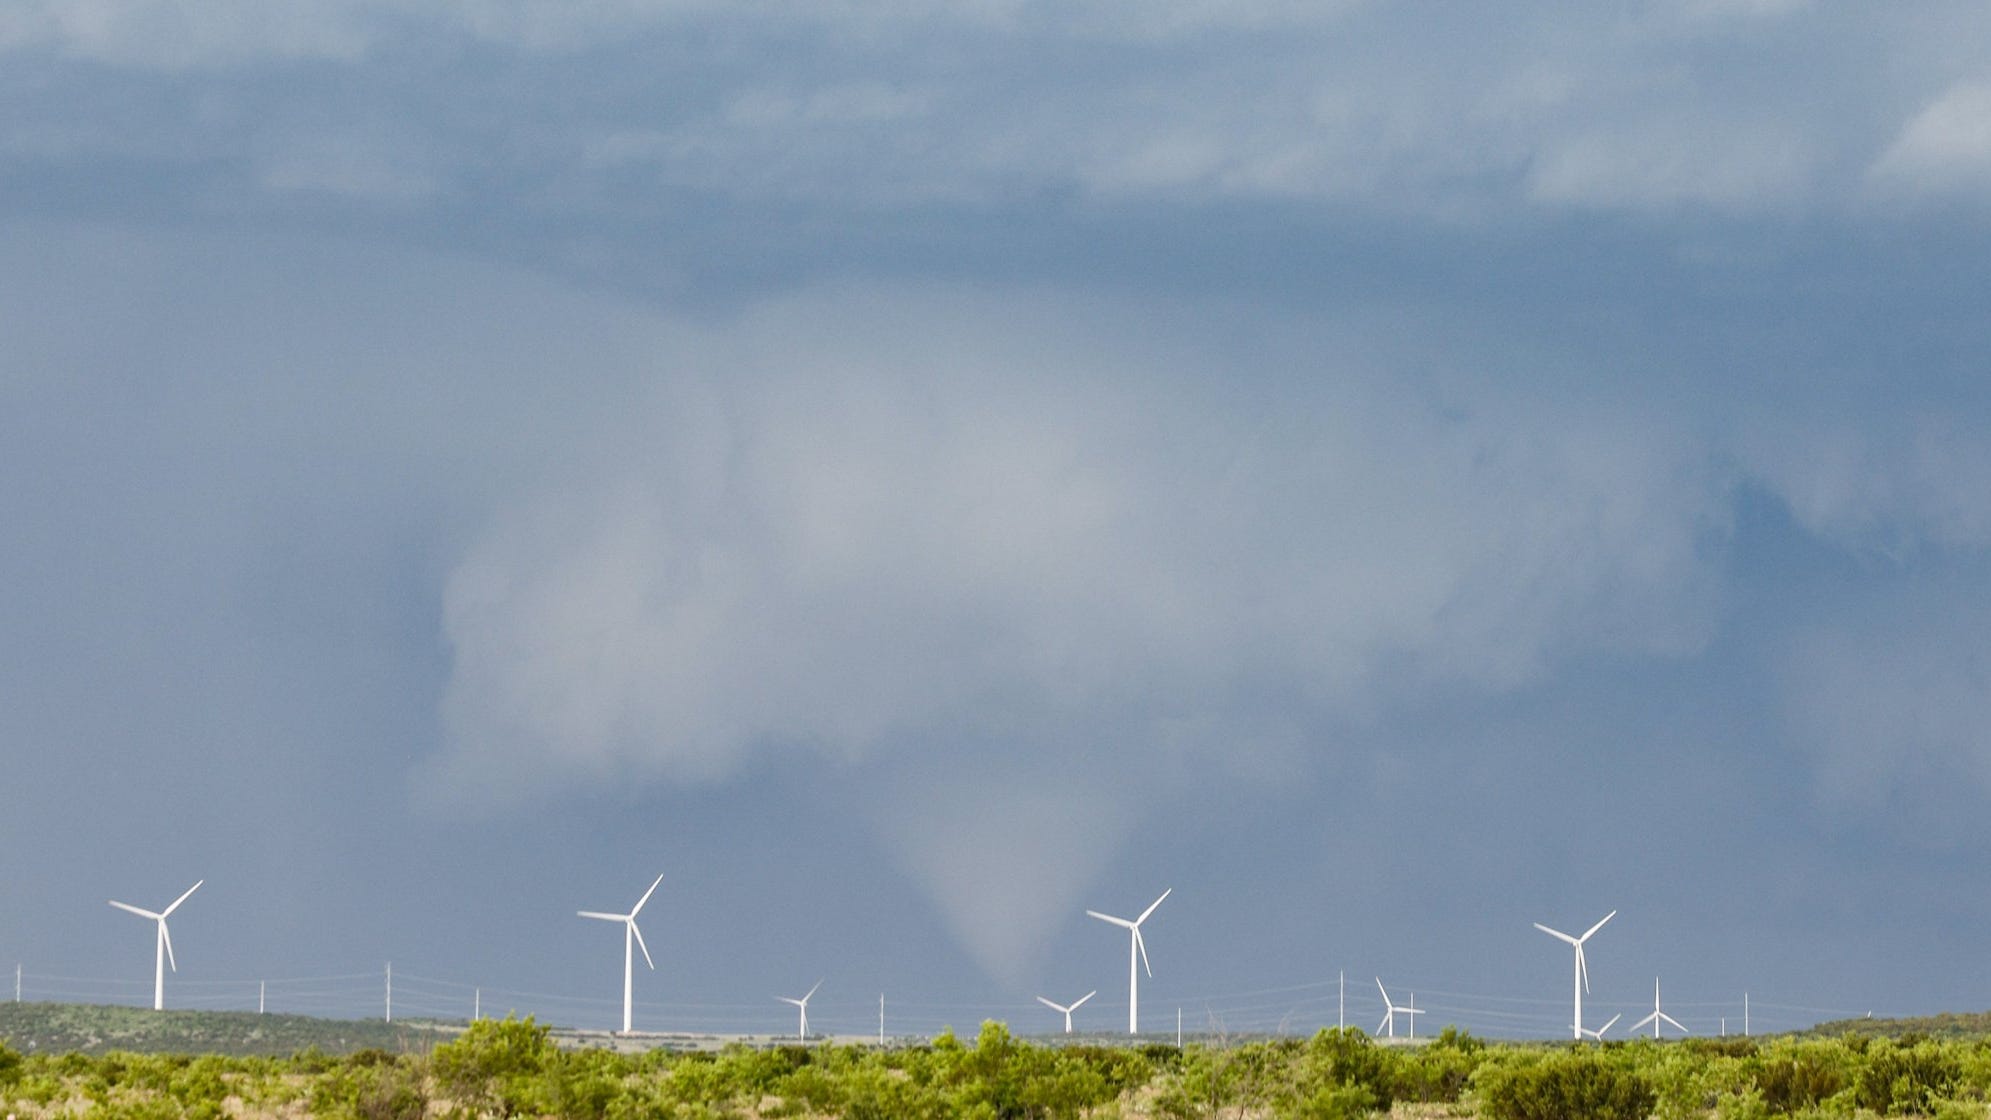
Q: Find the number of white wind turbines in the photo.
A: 9